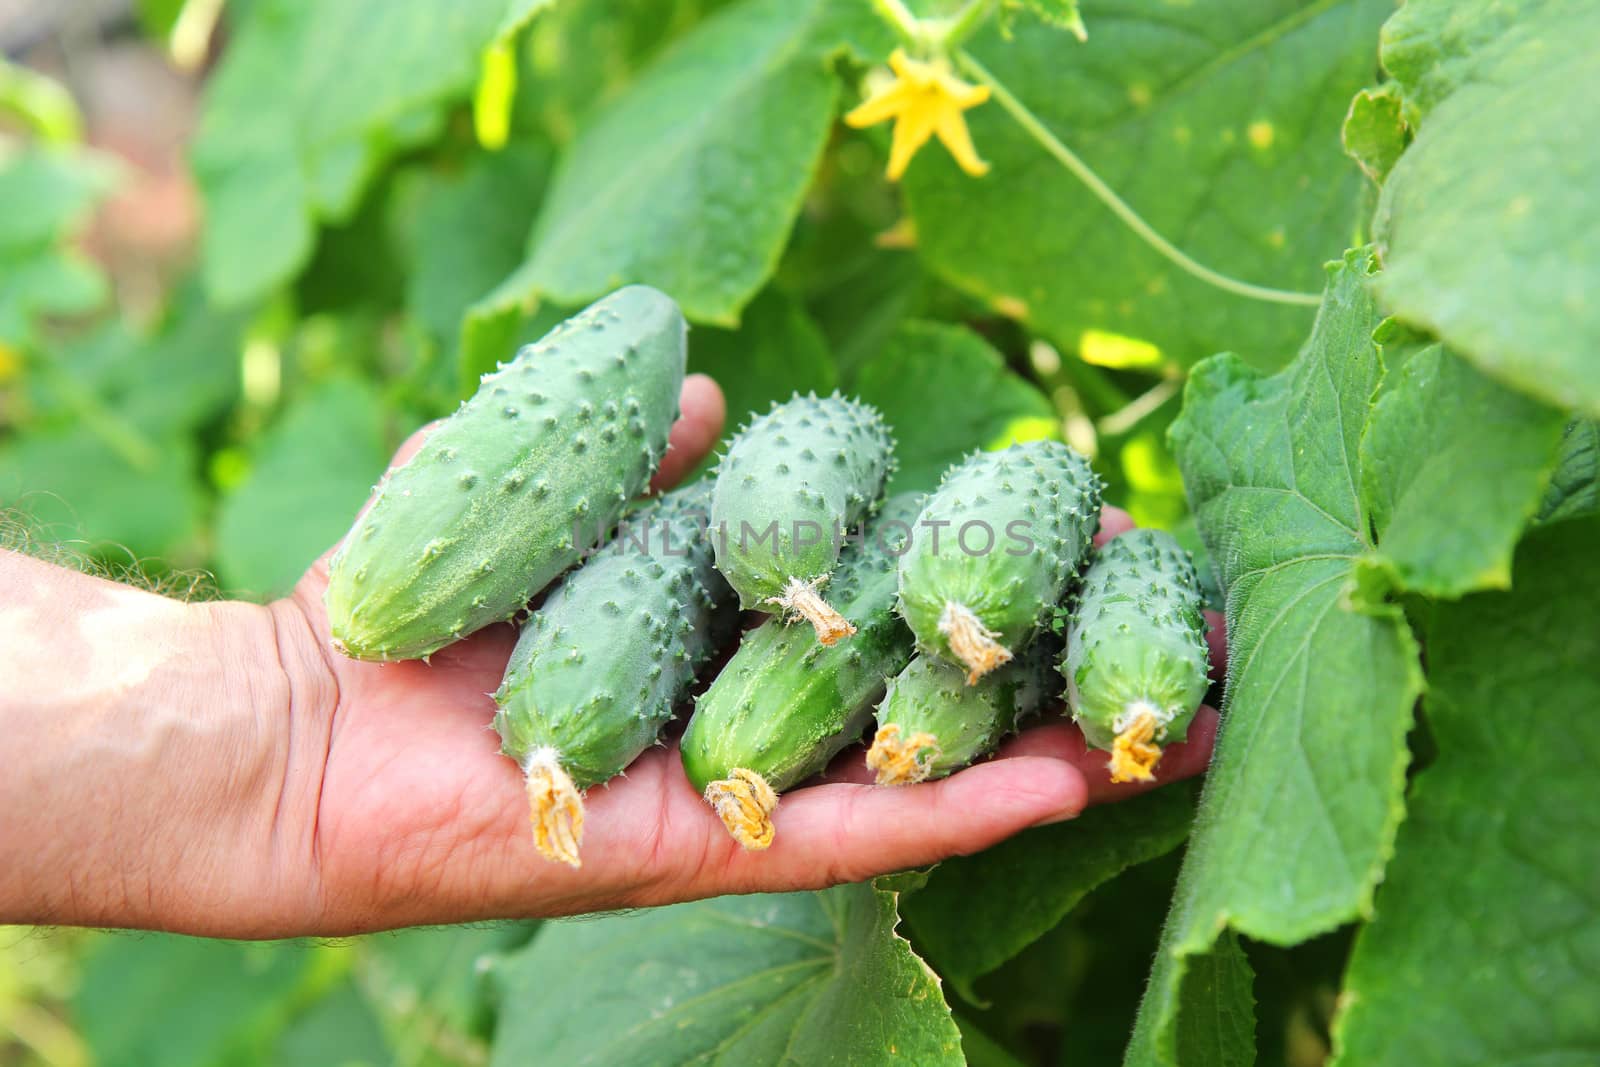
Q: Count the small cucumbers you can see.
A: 7